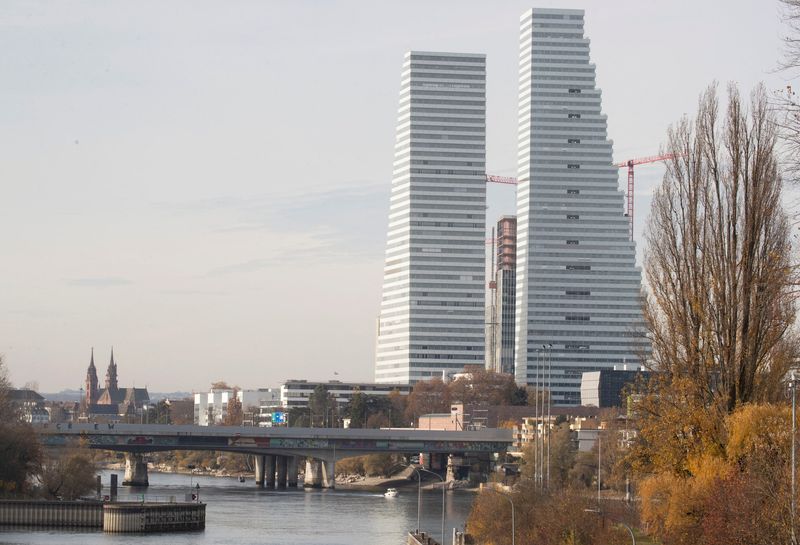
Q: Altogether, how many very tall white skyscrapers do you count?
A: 2